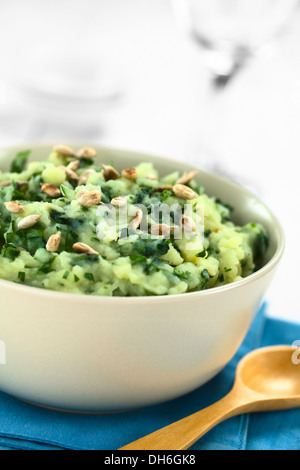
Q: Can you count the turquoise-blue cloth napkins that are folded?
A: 1